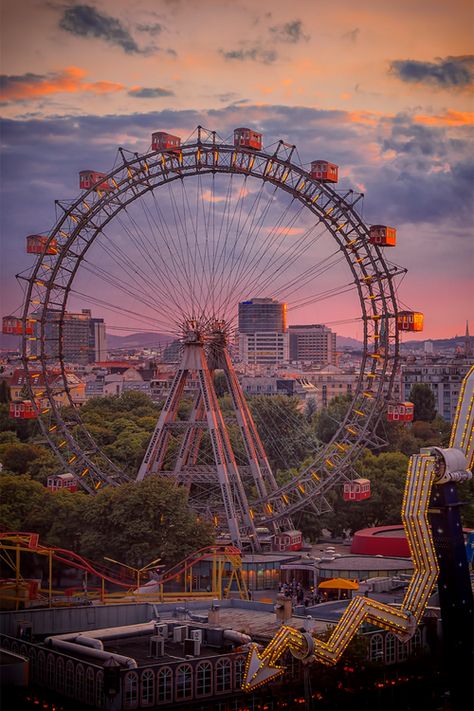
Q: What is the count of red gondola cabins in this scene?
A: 13